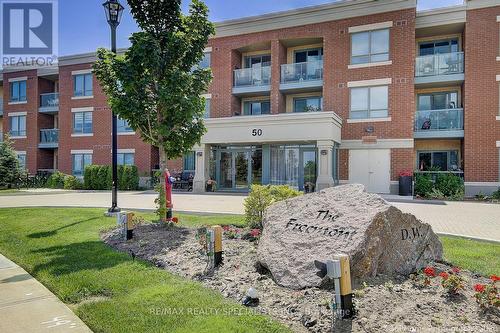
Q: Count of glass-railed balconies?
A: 6